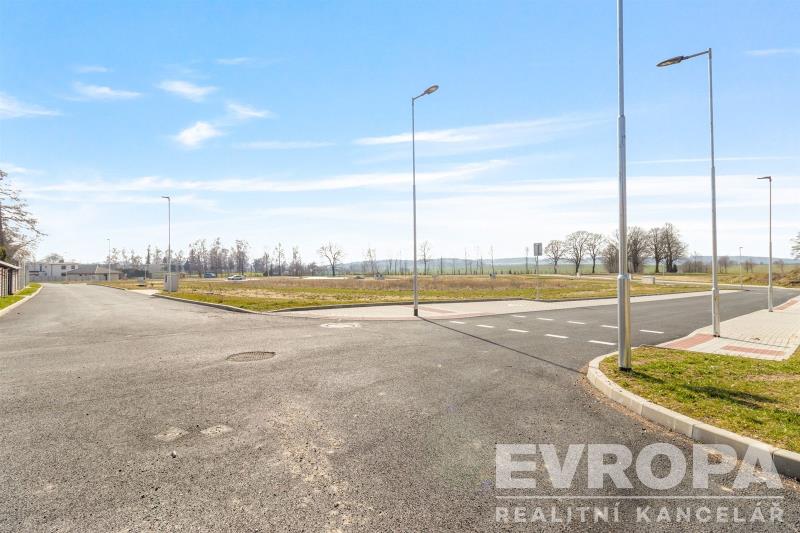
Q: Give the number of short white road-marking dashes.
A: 10